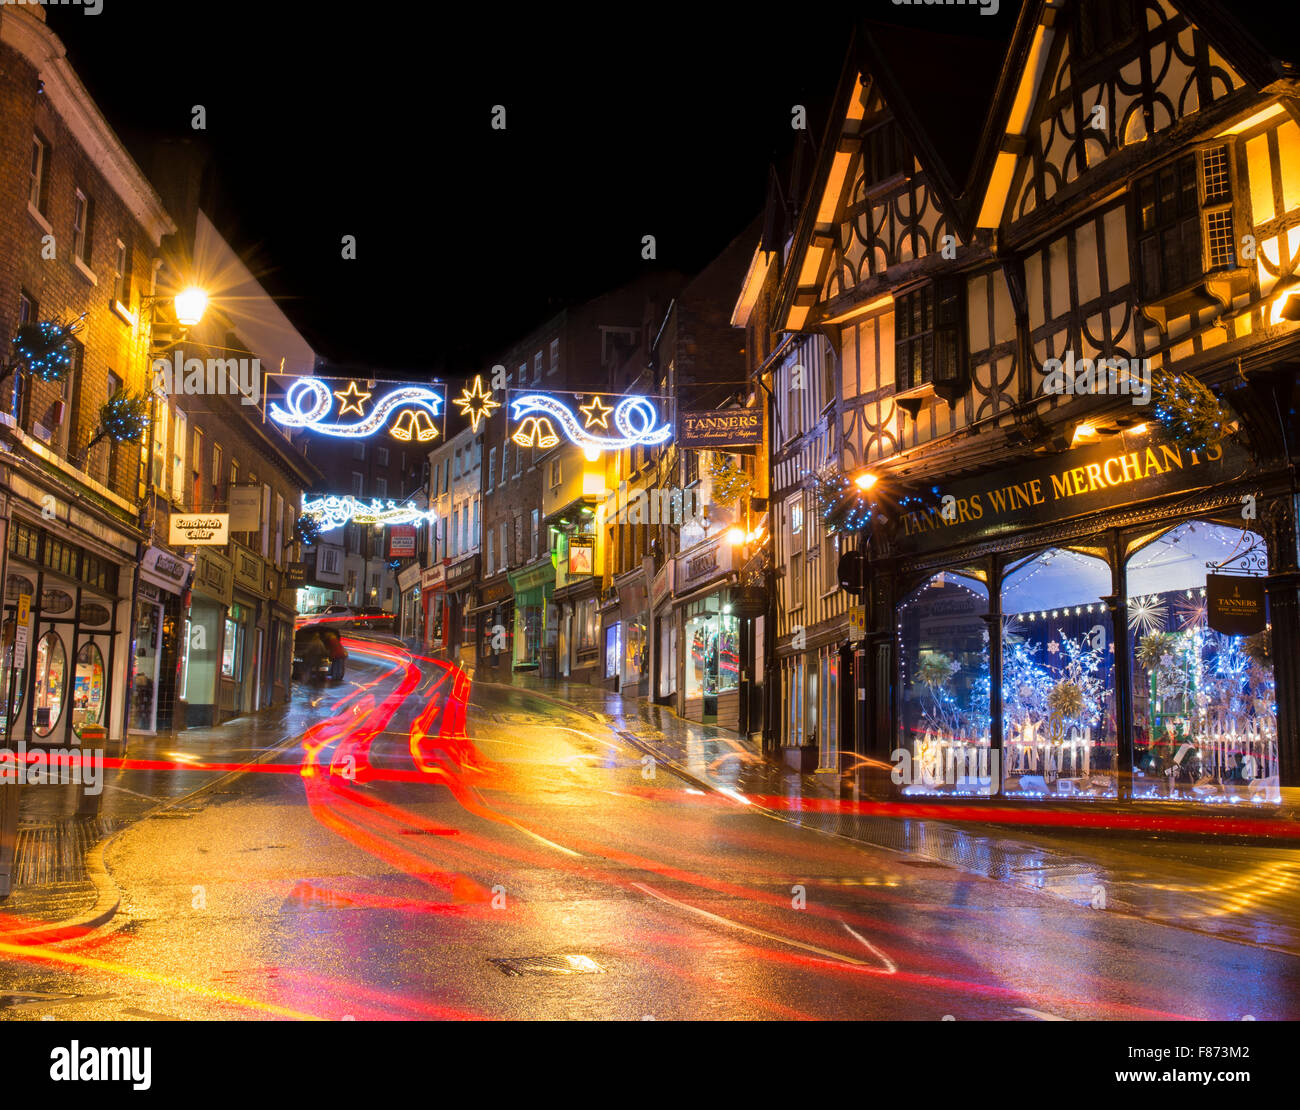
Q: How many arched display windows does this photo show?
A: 3